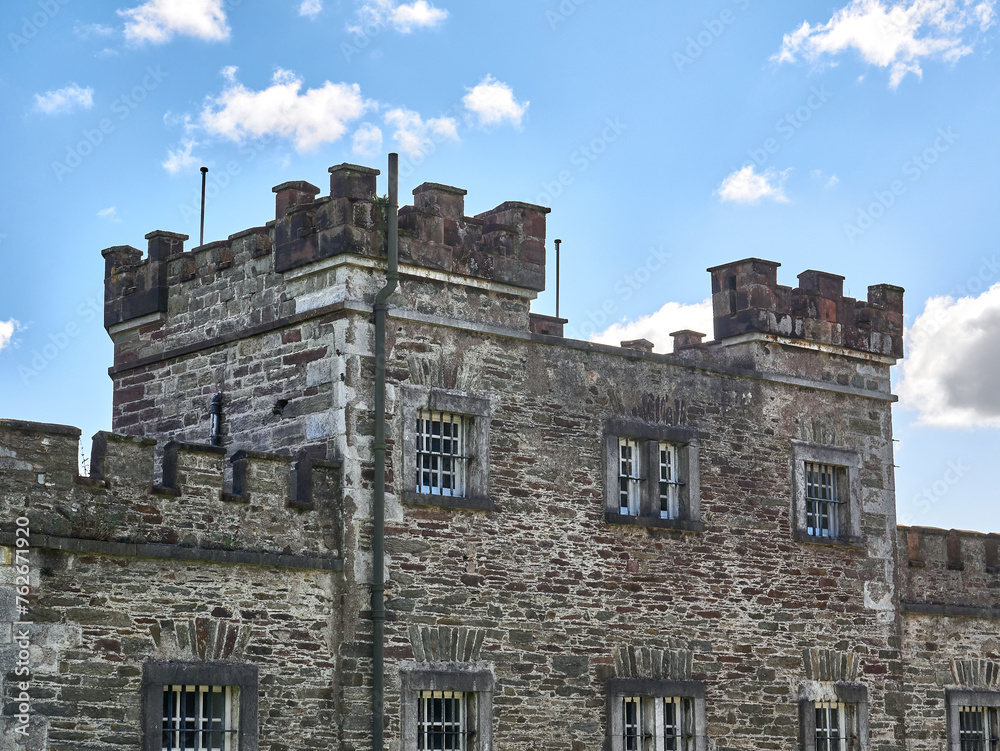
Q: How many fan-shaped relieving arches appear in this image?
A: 8